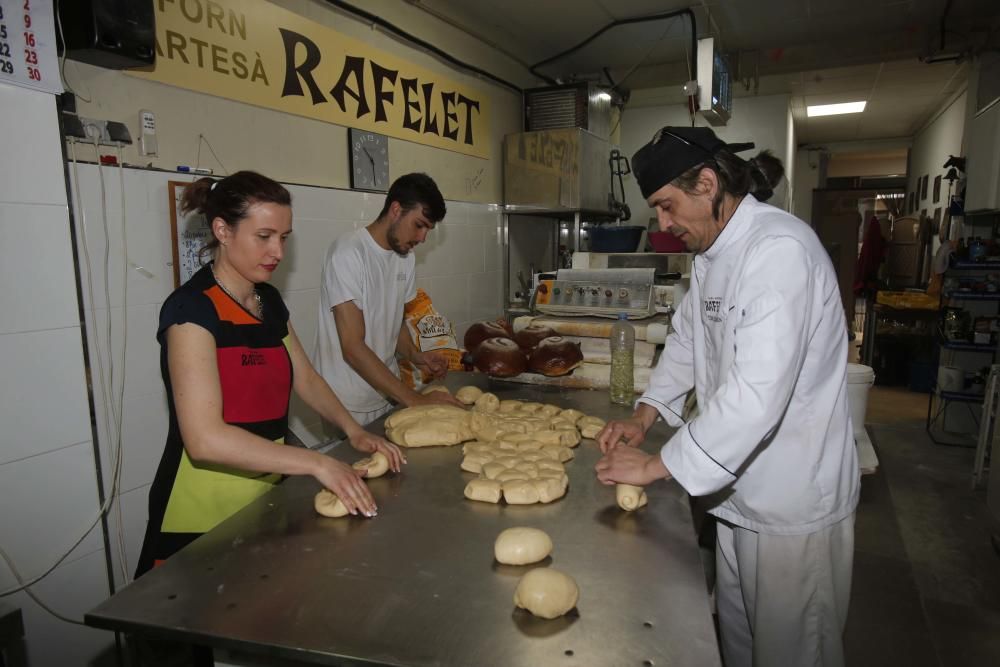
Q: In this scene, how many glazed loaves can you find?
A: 4